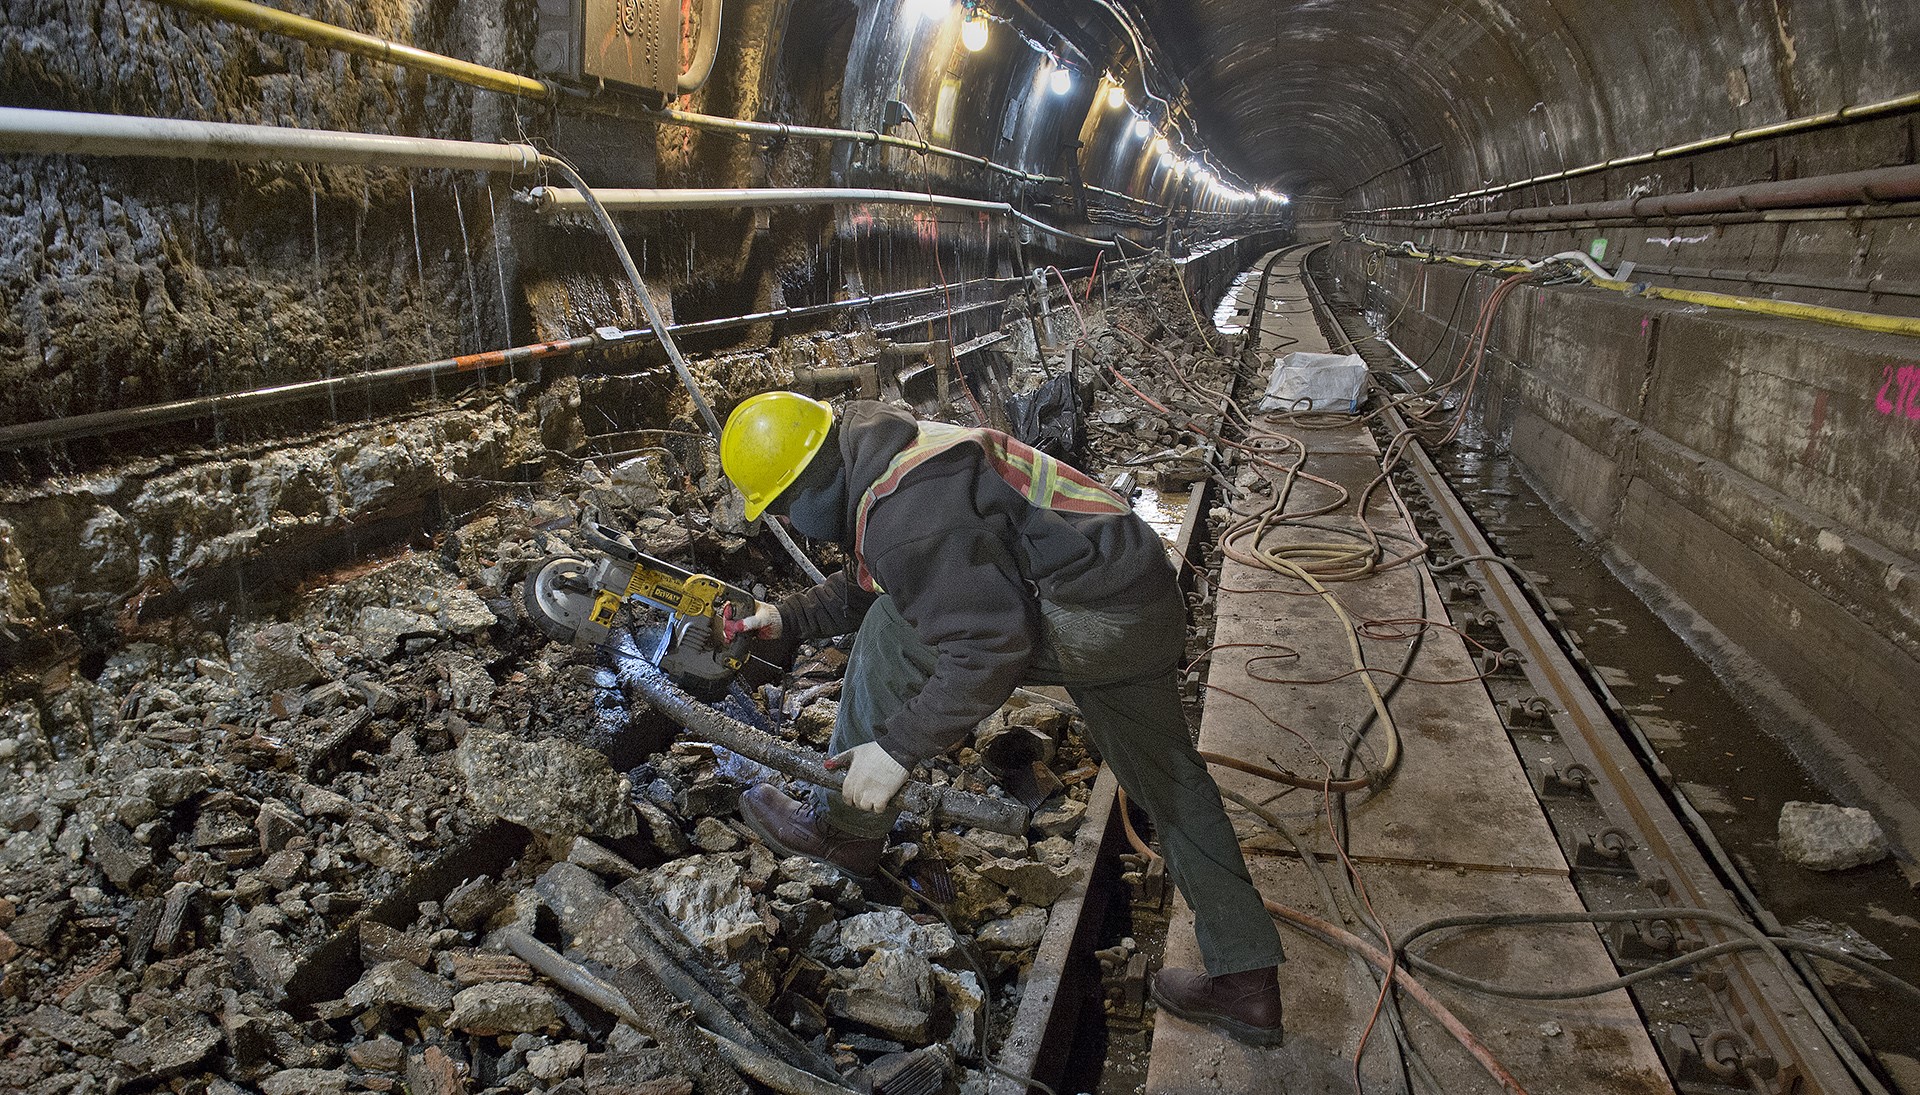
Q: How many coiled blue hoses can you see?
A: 0